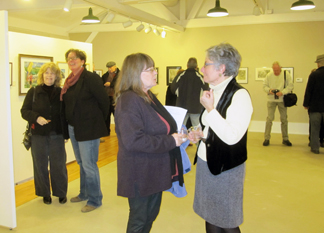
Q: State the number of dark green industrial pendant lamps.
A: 3